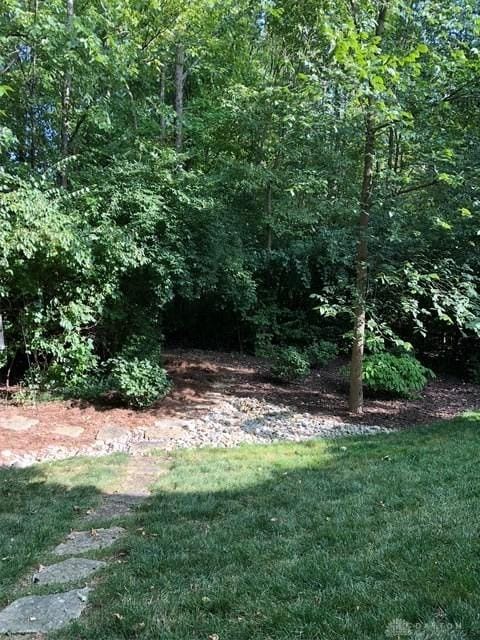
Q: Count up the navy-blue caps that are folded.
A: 0